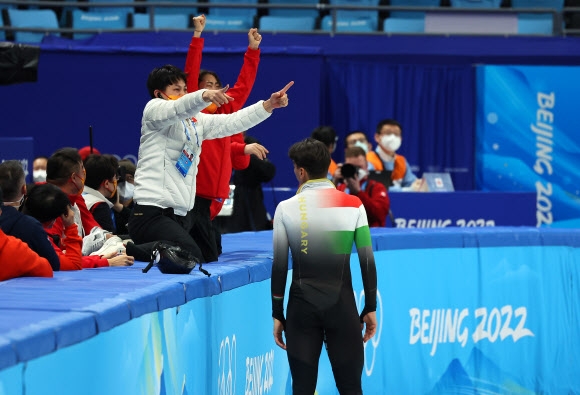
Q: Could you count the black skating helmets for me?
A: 1